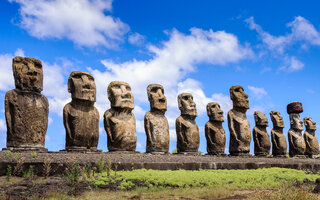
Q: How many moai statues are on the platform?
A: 11